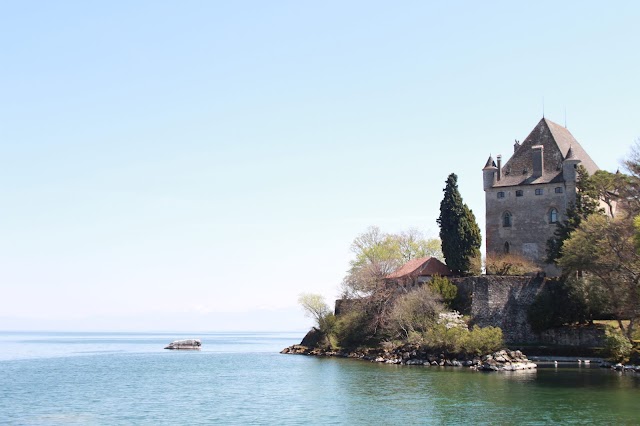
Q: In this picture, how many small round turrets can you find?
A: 2